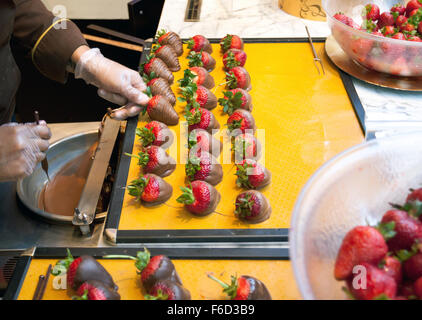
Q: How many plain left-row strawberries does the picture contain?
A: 3